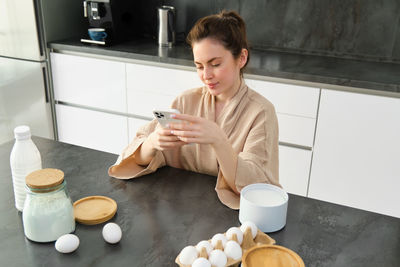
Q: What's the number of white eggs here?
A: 10